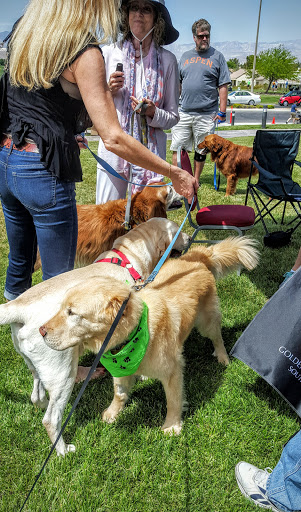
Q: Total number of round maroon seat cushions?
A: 1